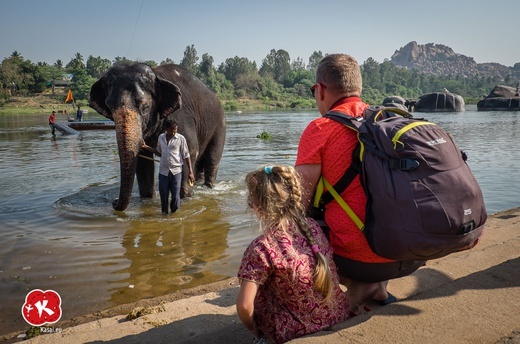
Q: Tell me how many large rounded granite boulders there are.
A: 3